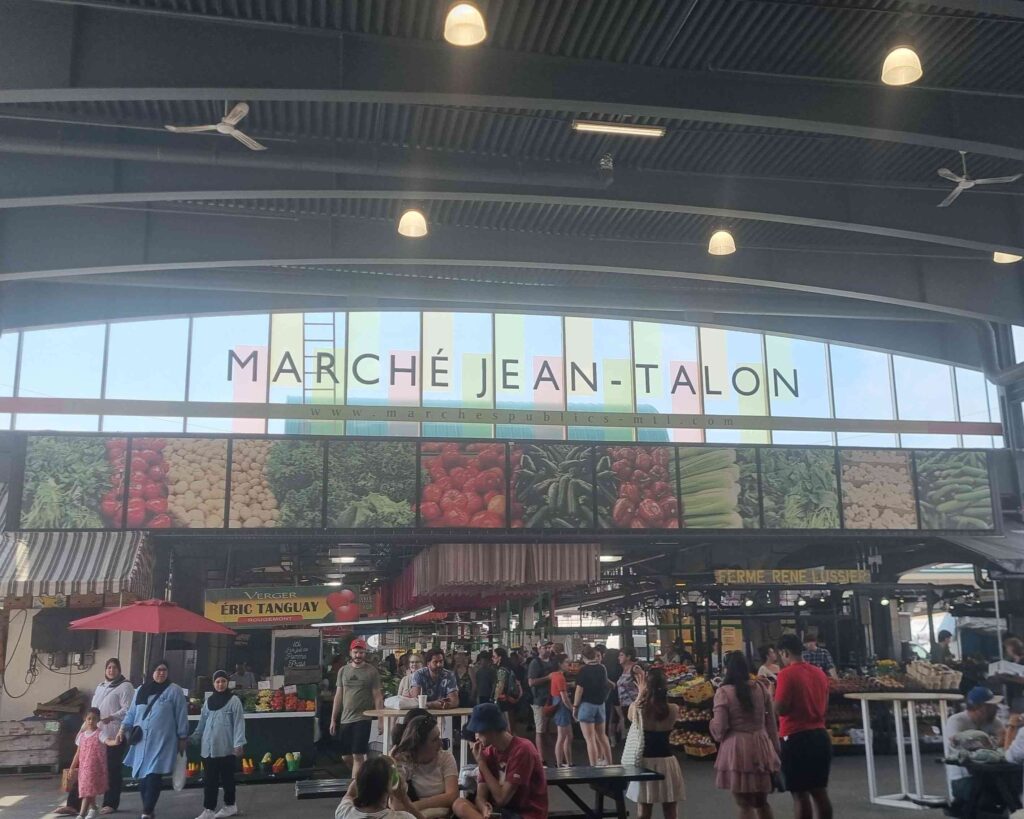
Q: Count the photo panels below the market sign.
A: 11